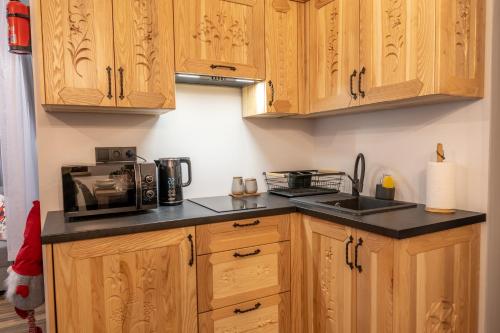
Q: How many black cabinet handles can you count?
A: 12